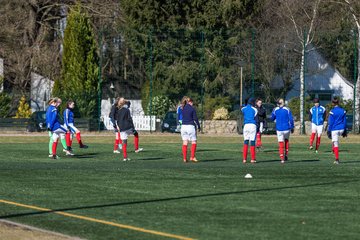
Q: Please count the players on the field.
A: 12